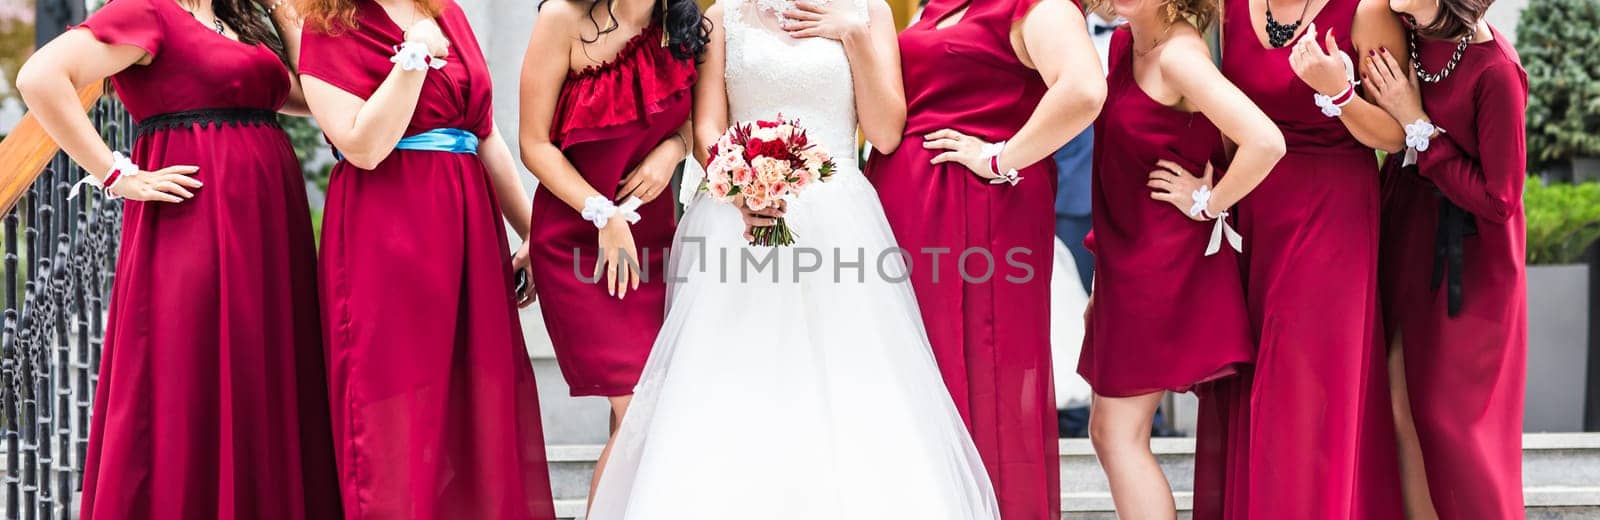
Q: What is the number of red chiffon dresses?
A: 7